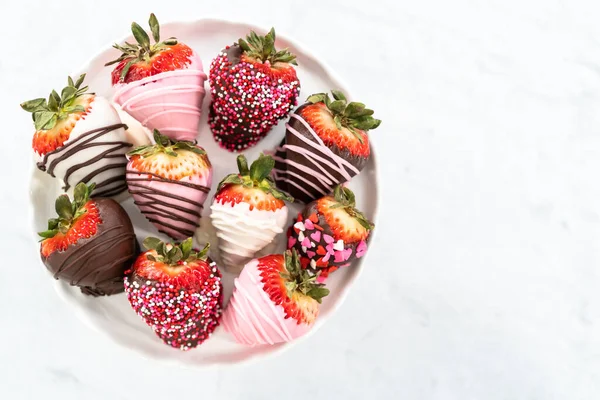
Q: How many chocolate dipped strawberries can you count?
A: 10